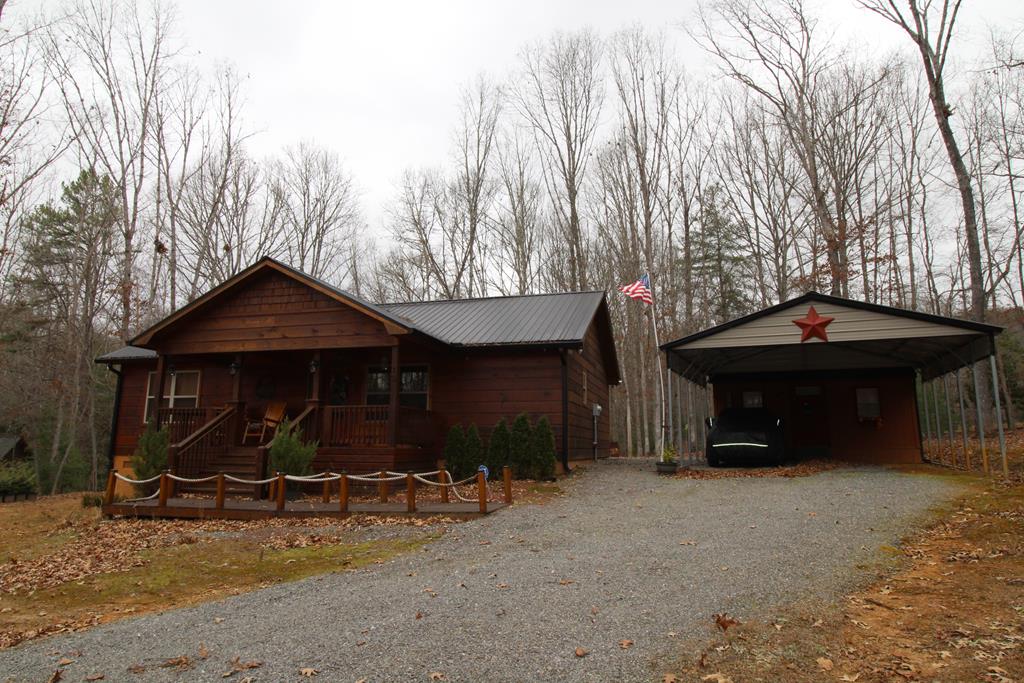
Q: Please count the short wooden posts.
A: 13